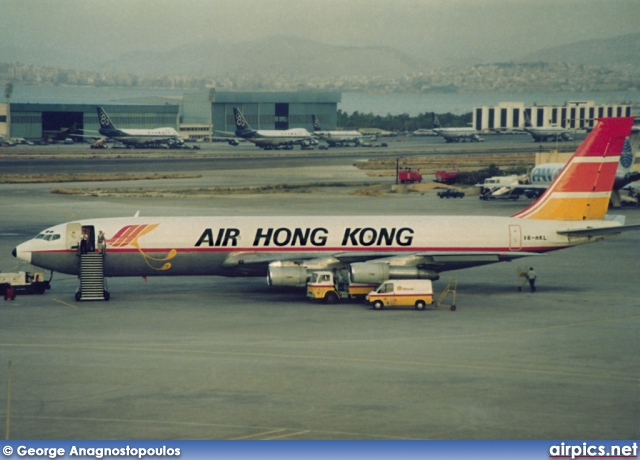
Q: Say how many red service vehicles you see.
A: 2